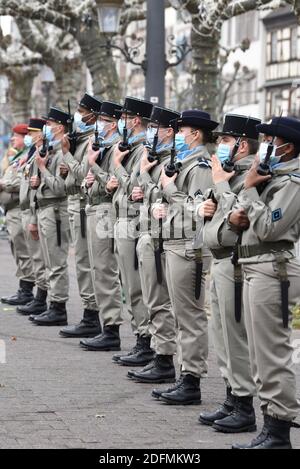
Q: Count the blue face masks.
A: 9